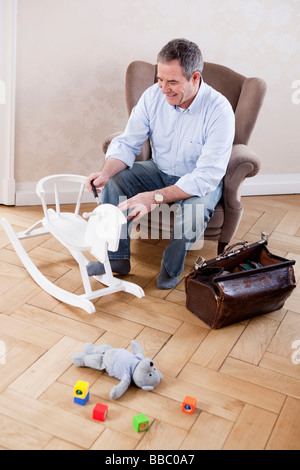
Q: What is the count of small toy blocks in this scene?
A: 5